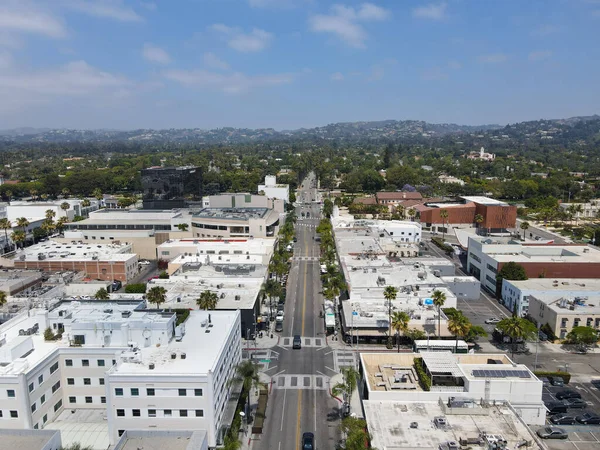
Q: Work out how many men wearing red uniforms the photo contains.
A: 0